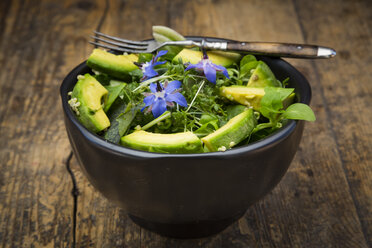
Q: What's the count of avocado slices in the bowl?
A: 7